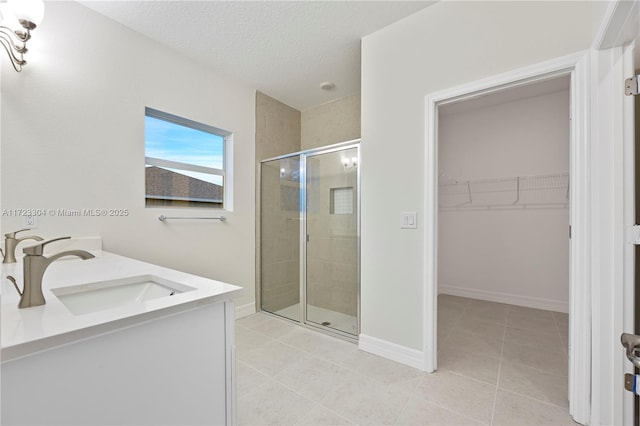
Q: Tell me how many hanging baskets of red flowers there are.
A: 0